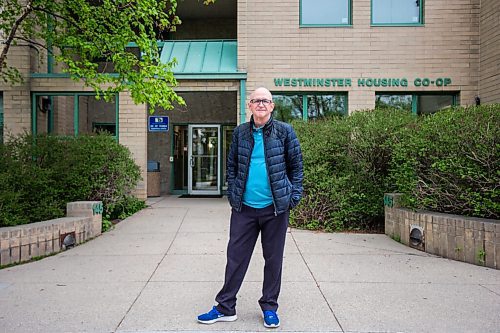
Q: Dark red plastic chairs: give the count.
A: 0